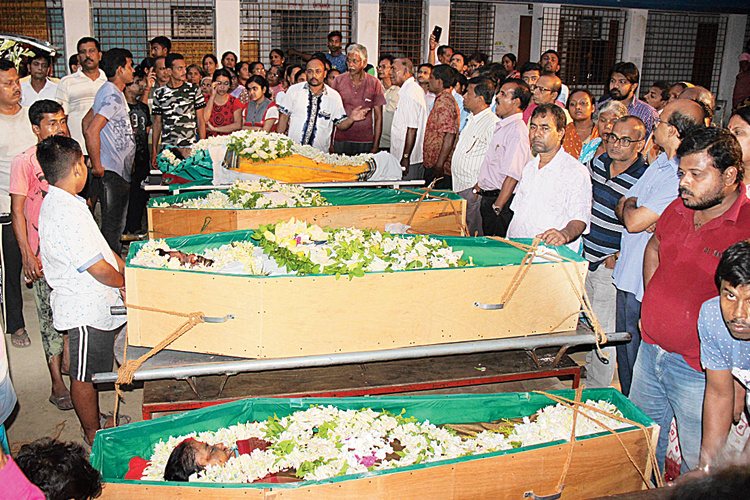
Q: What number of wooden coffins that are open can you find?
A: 3